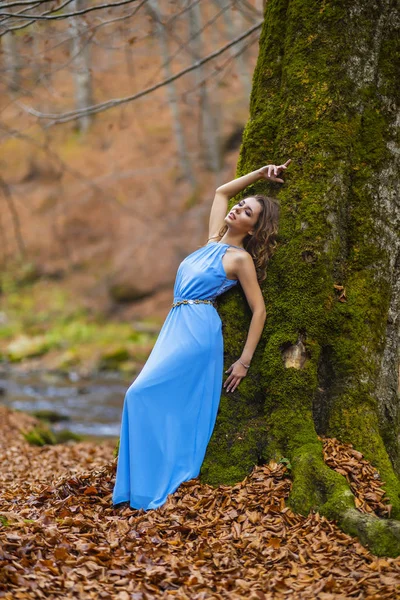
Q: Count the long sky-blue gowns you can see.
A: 1